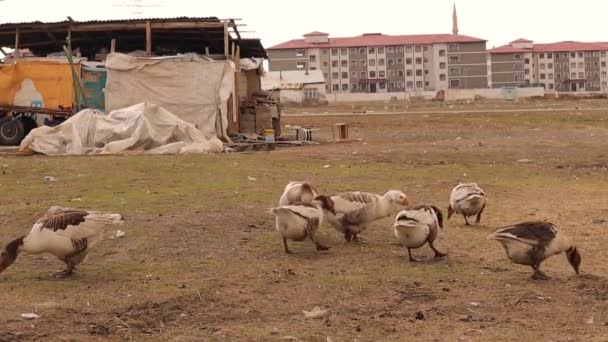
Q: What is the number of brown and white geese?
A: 7